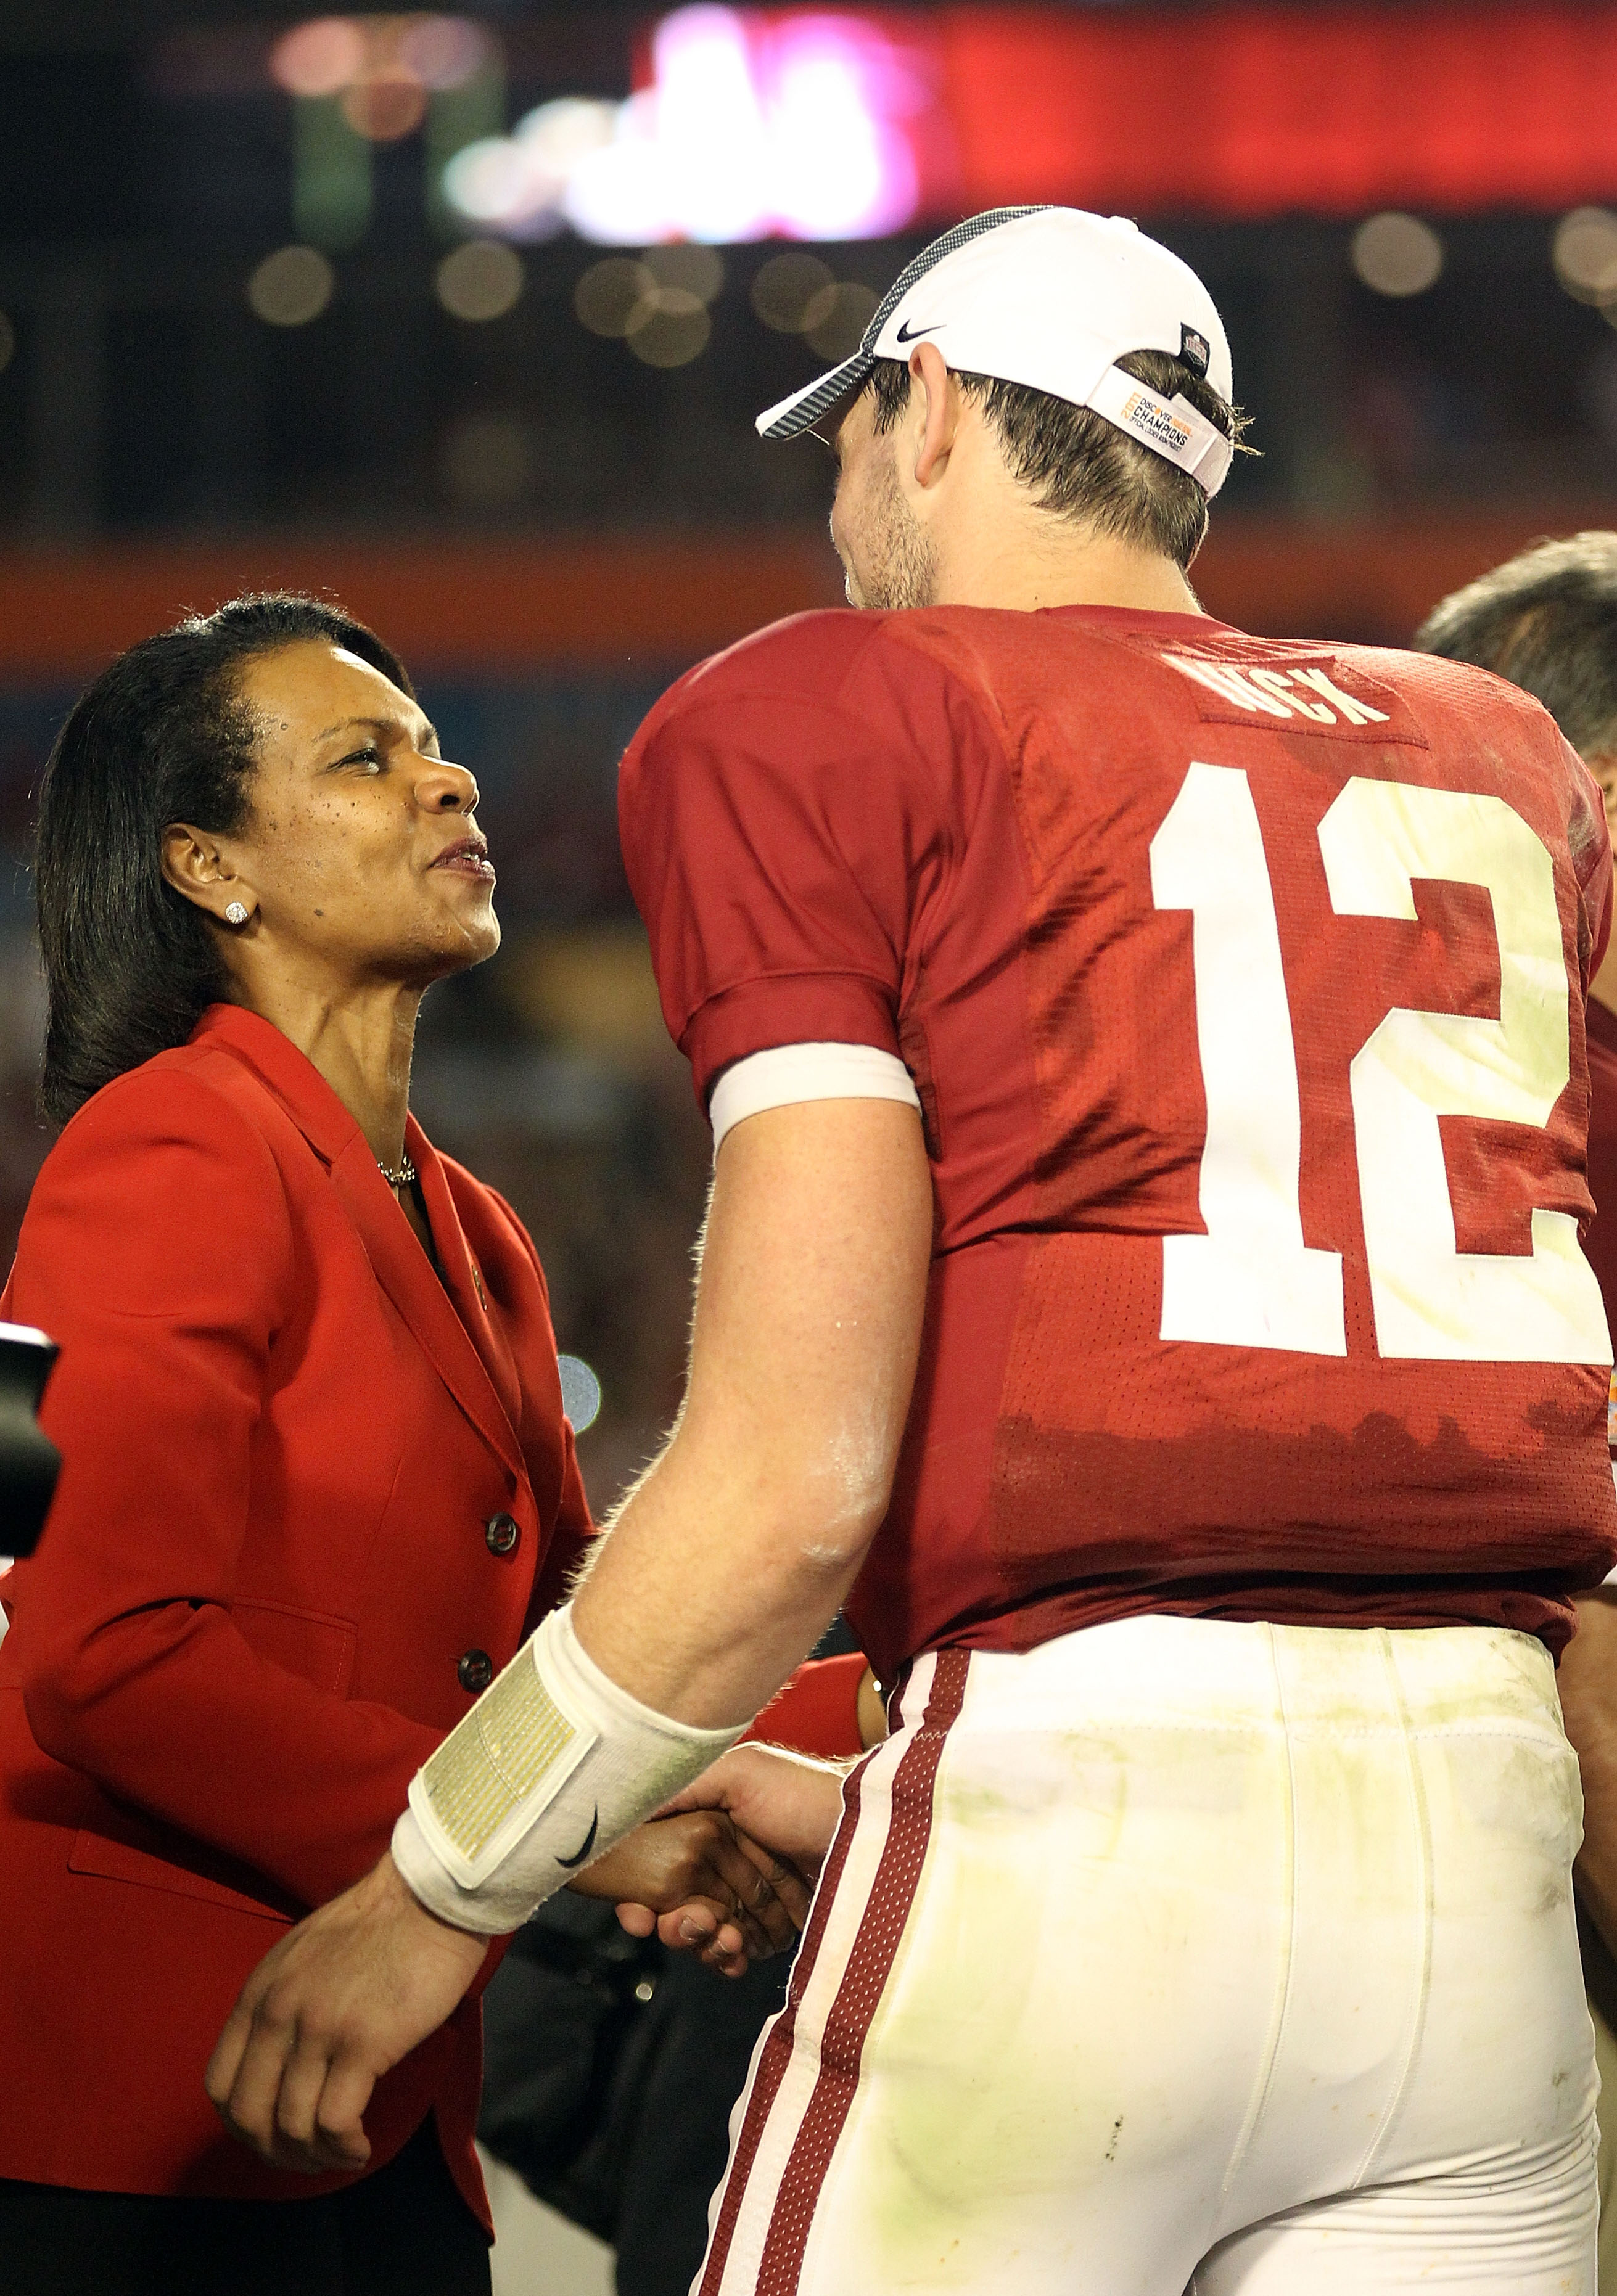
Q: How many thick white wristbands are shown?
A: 1